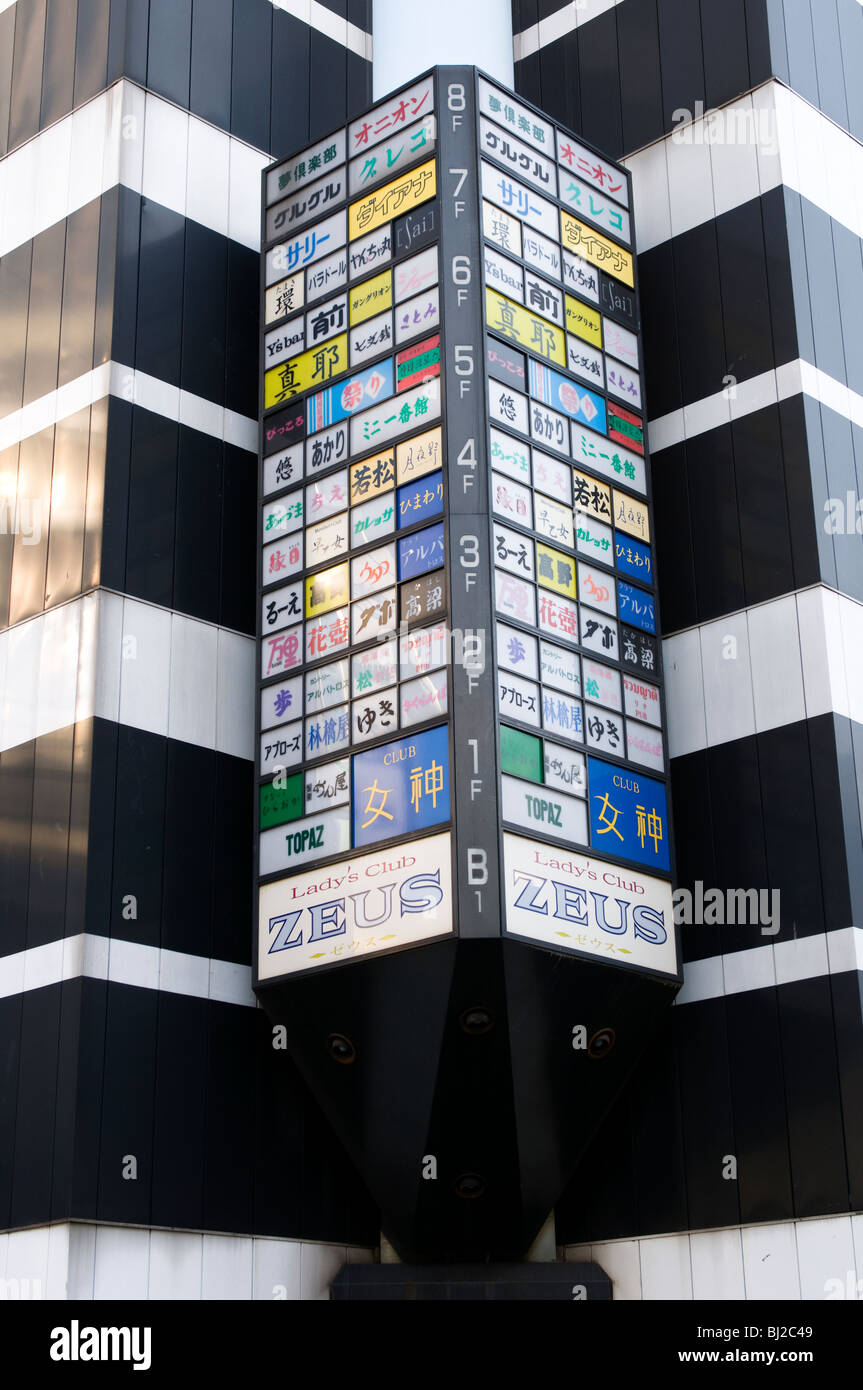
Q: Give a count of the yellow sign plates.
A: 8